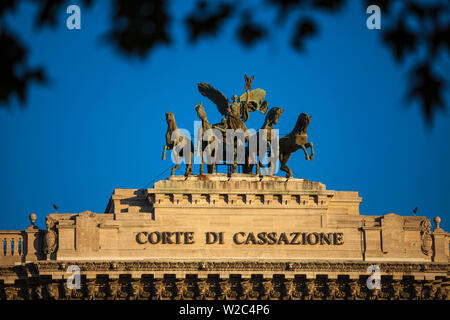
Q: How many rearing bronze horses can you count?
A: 4